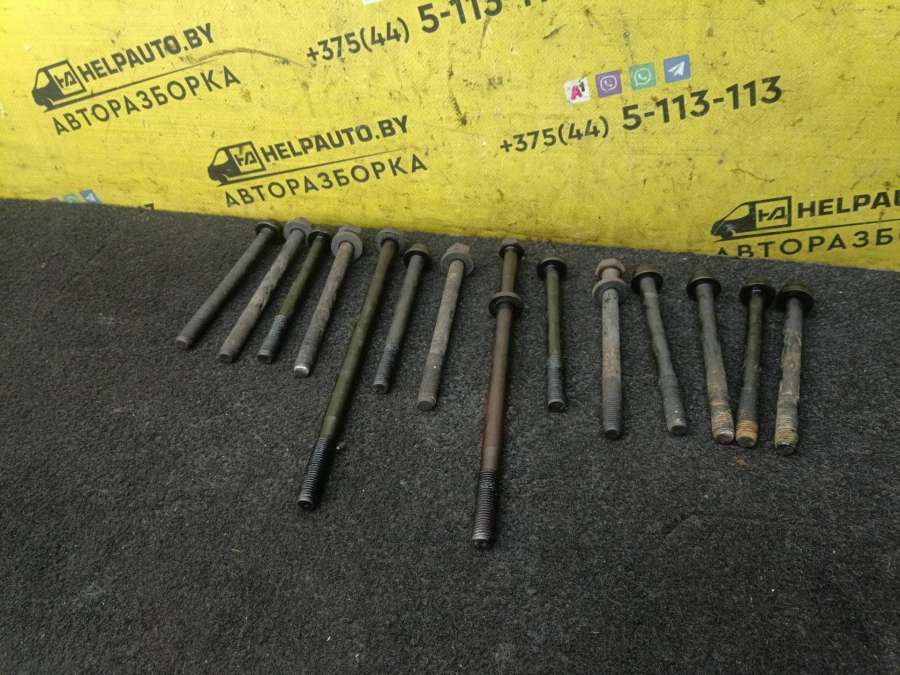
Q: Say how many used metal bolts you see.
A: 14